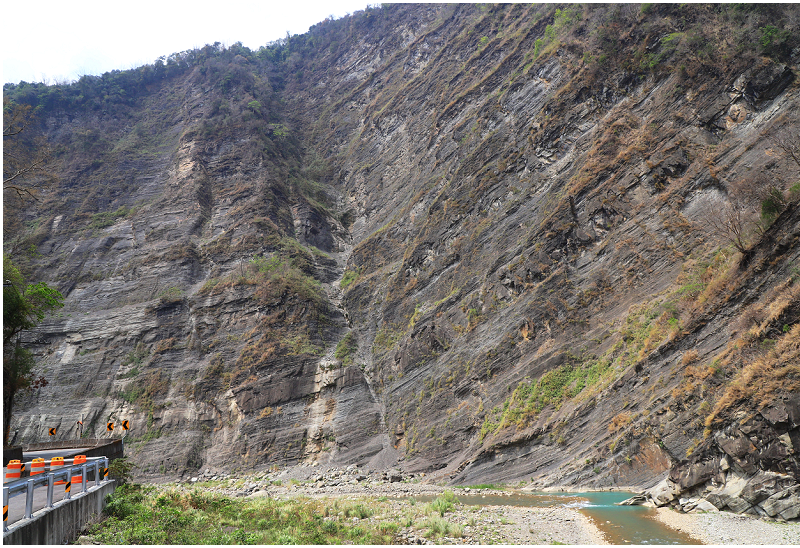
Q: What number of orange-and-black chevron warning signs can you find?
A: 3